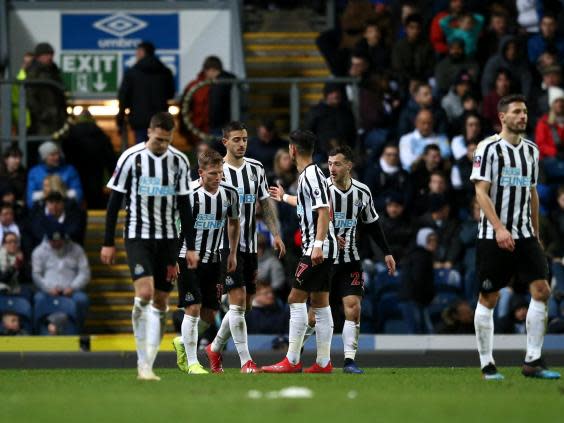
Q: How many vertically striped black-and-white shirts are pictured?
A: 6